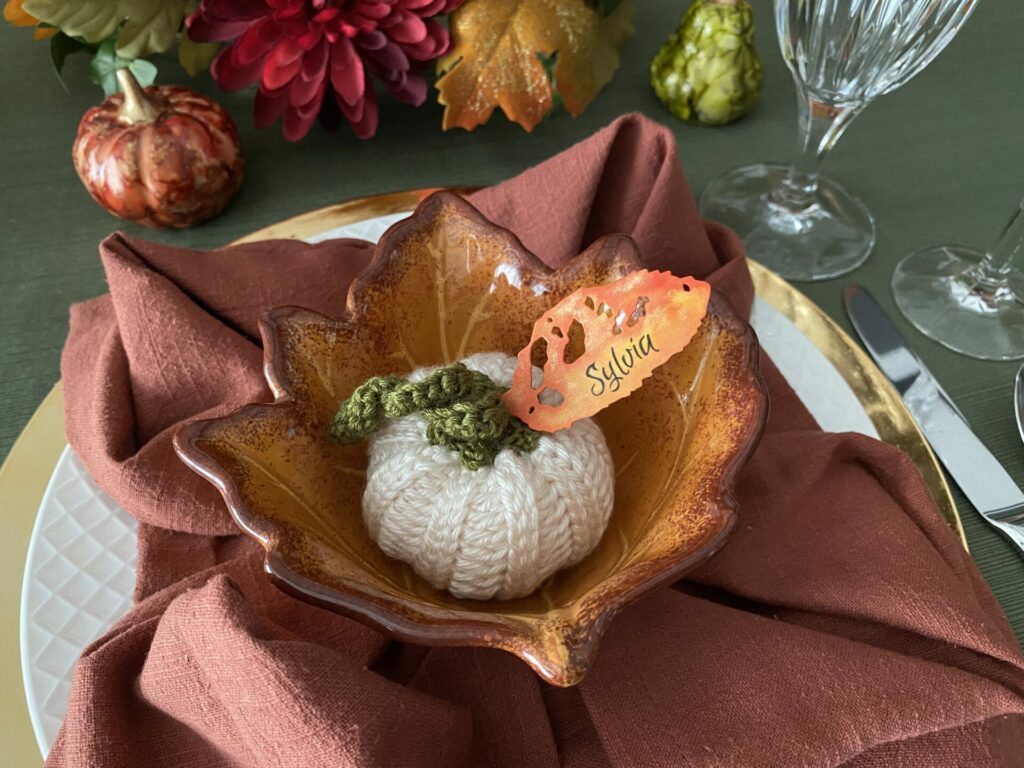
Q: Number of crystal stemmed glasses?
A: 2